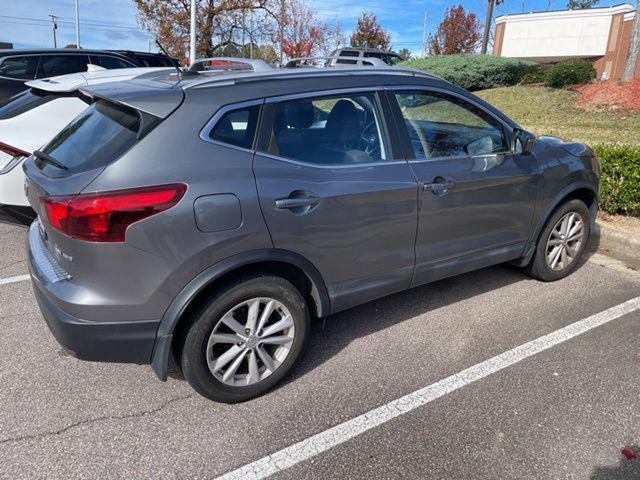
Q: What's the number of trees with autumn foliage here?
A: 4